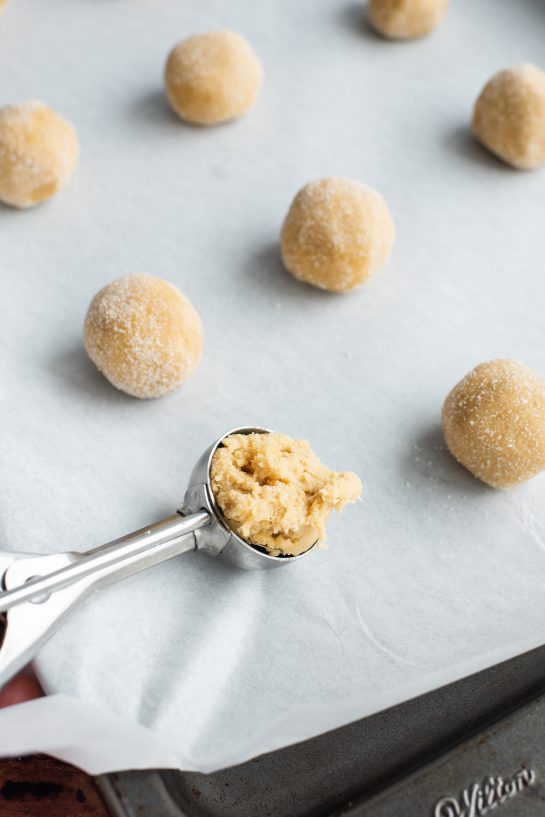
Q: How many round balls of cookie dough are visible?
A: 7